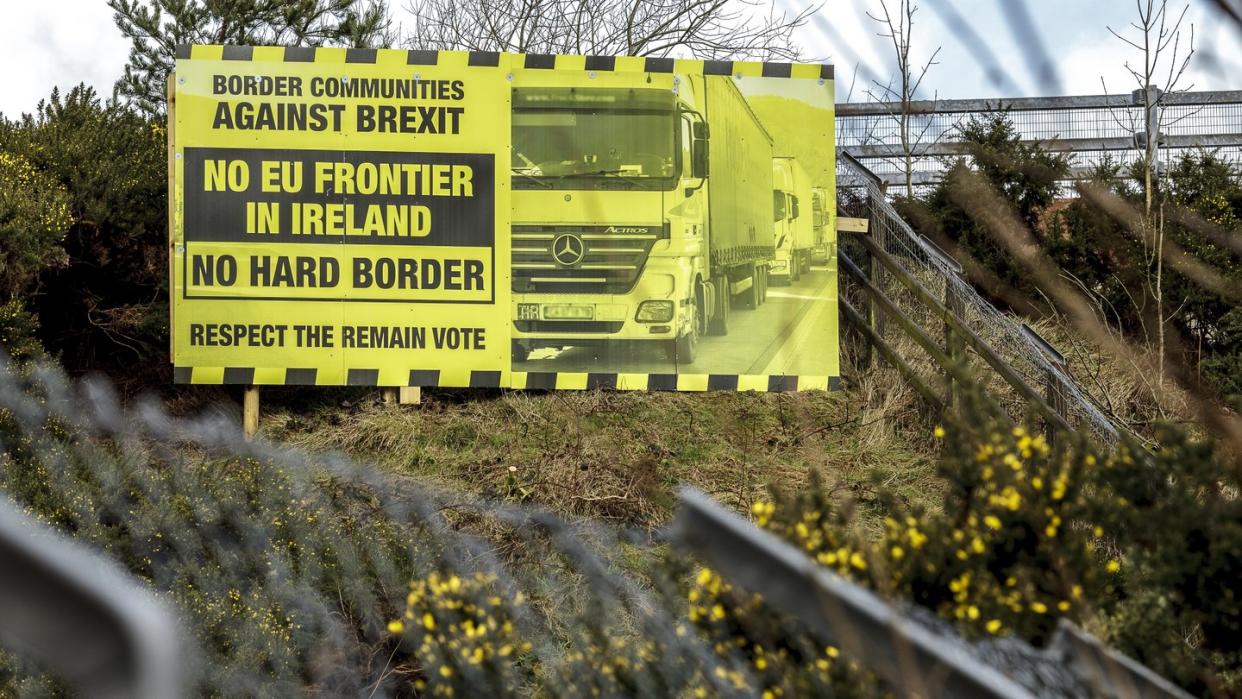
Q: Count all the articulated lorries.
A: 3